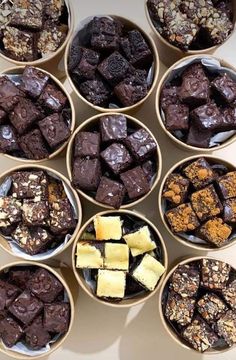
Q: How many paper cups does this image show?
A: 11